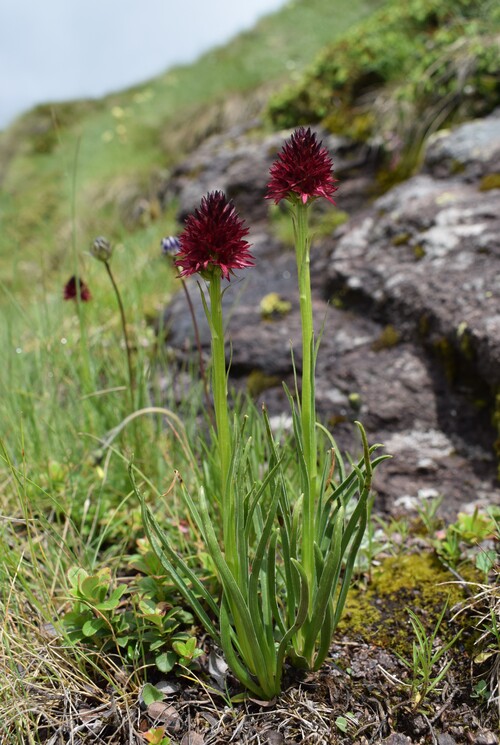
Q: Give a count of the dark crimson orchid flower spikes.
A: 3